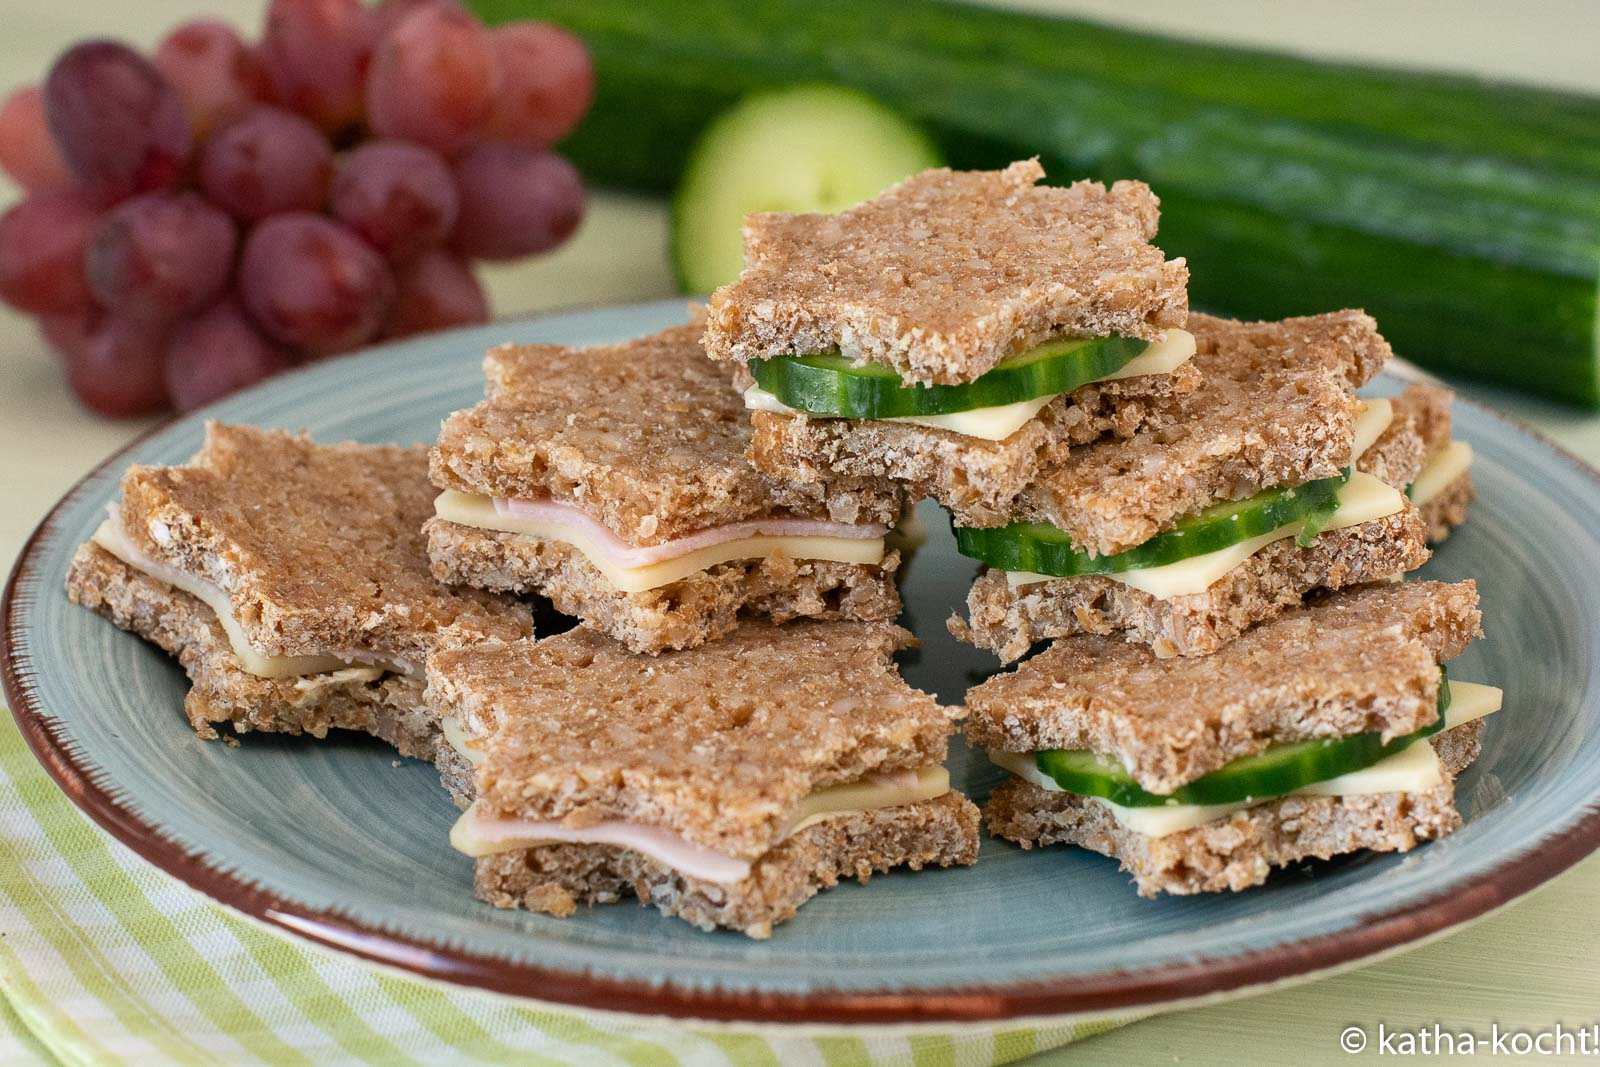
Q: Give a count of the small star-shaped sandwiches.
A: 7